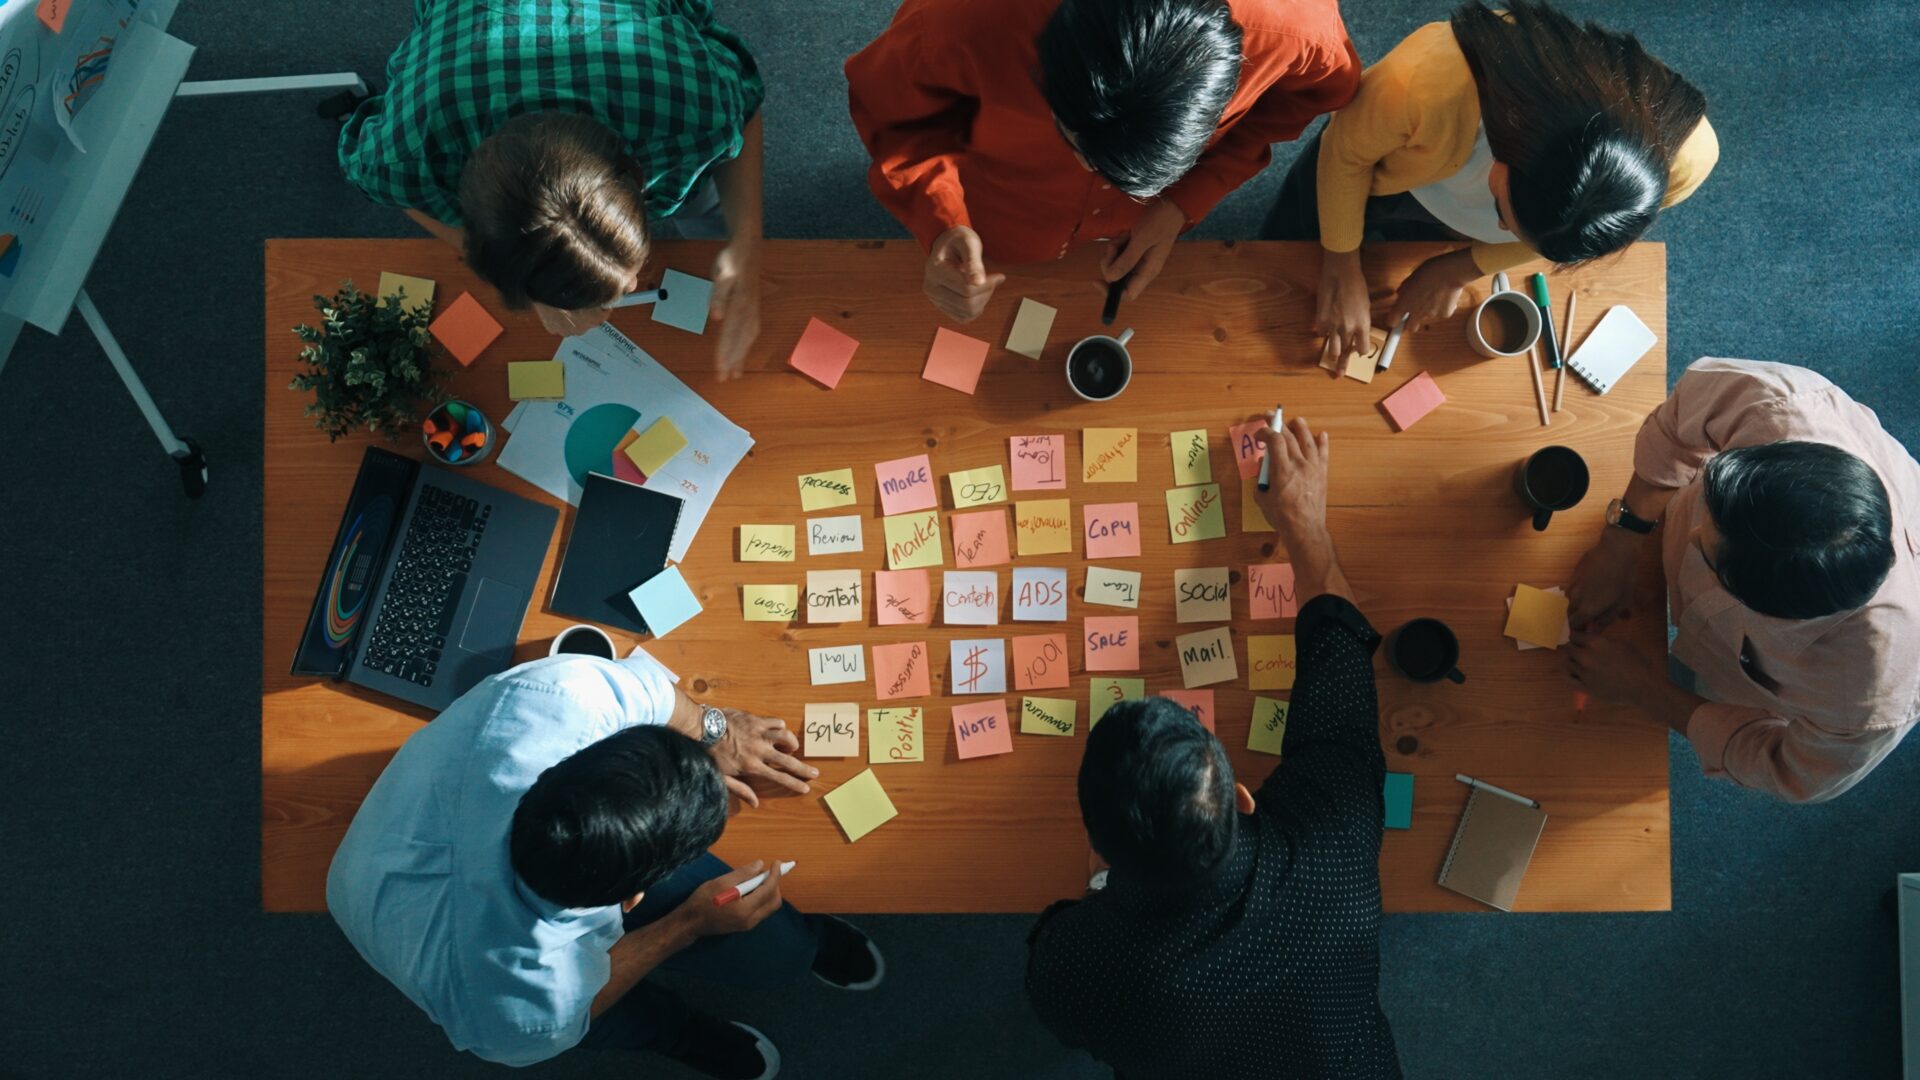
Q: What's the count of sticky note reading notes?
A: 1